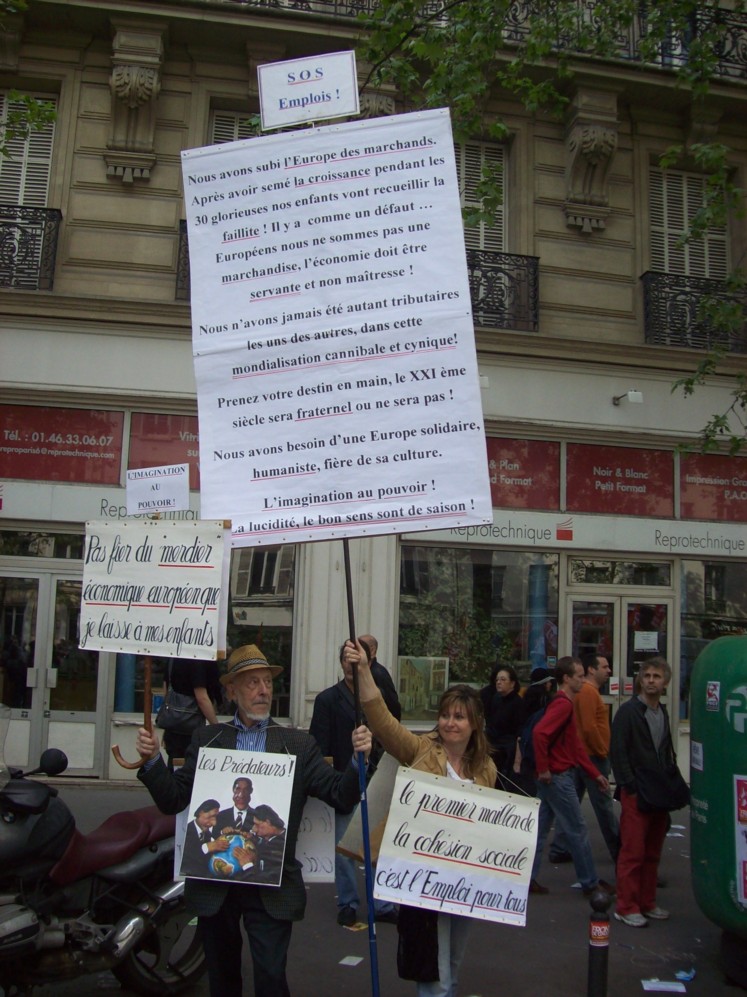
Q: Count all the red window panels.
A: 5